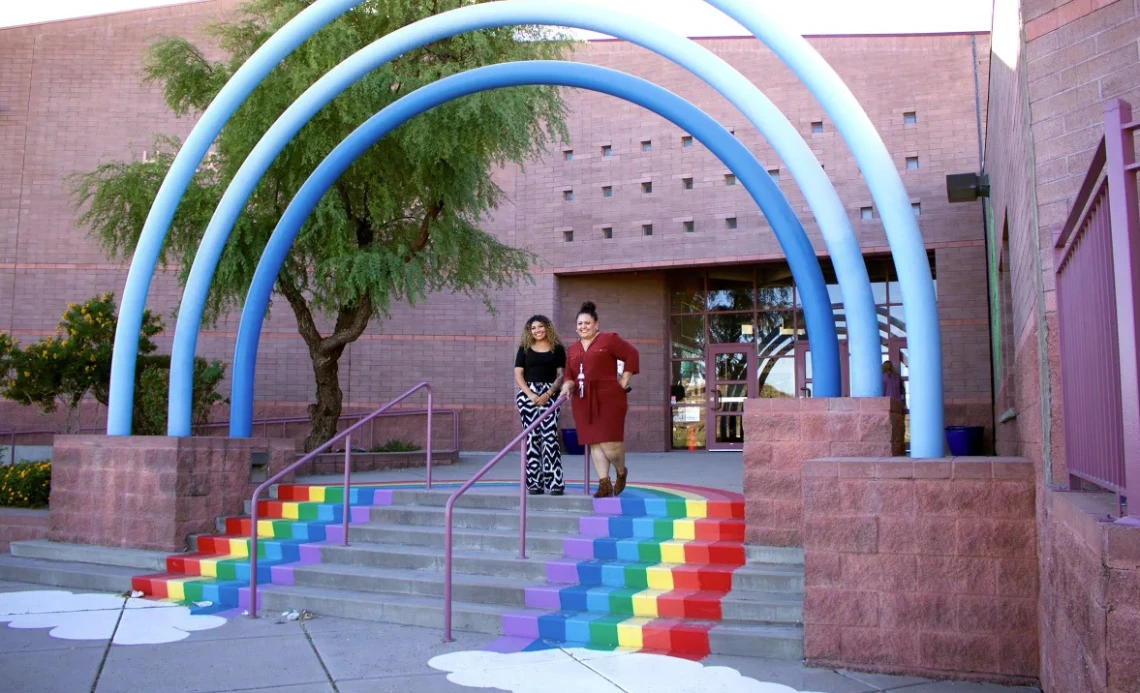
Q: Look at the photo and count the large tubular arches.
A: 3